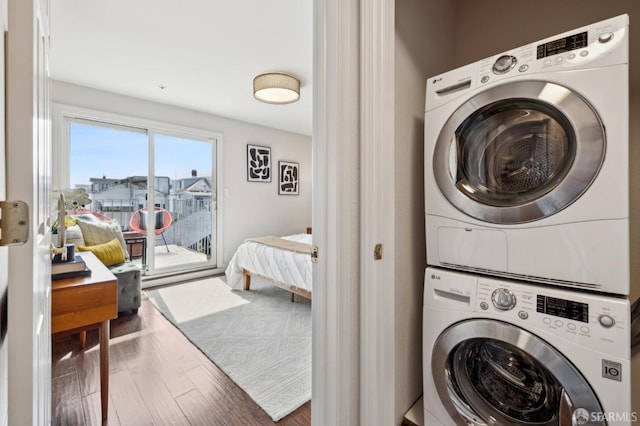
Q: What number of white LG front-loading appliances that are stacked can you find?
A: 2